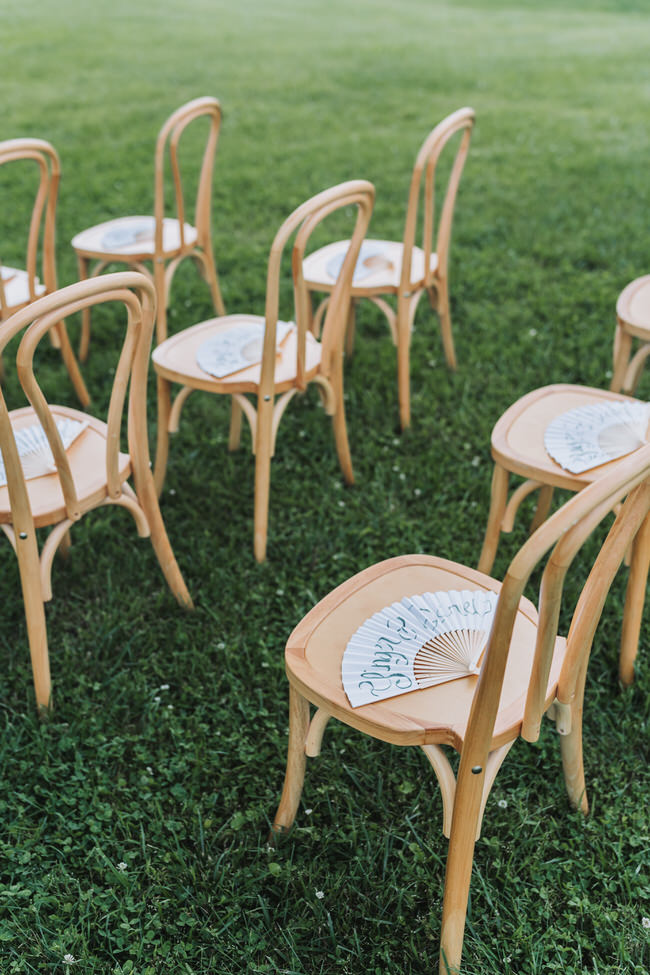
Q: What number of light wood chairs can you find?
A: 8